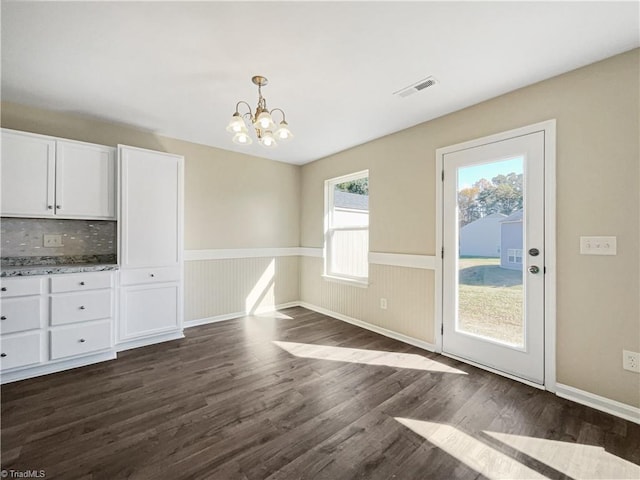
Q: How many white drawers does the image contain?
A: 7